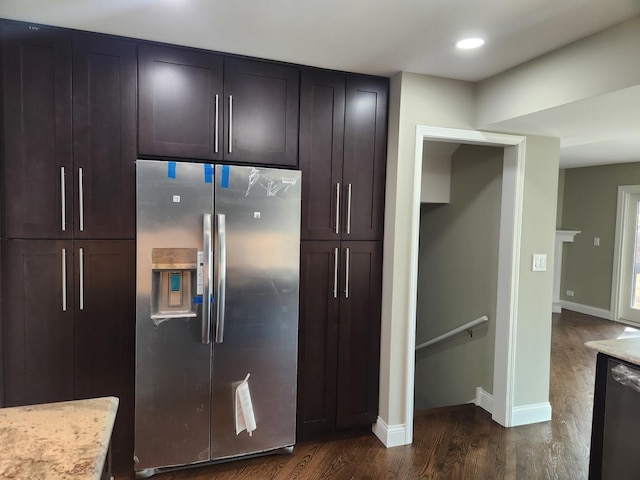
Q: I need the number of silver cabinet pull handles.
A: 10